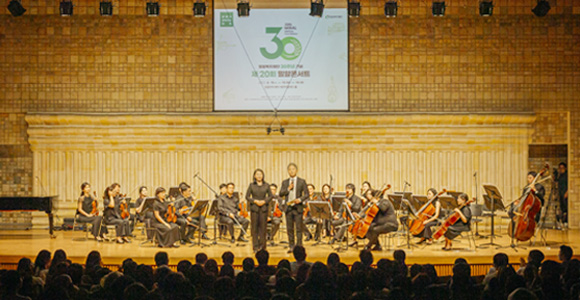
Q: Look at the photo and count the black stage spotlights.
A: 12